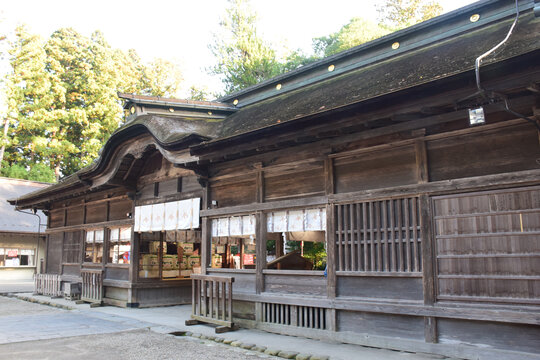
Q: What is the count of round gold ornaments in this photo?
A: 8